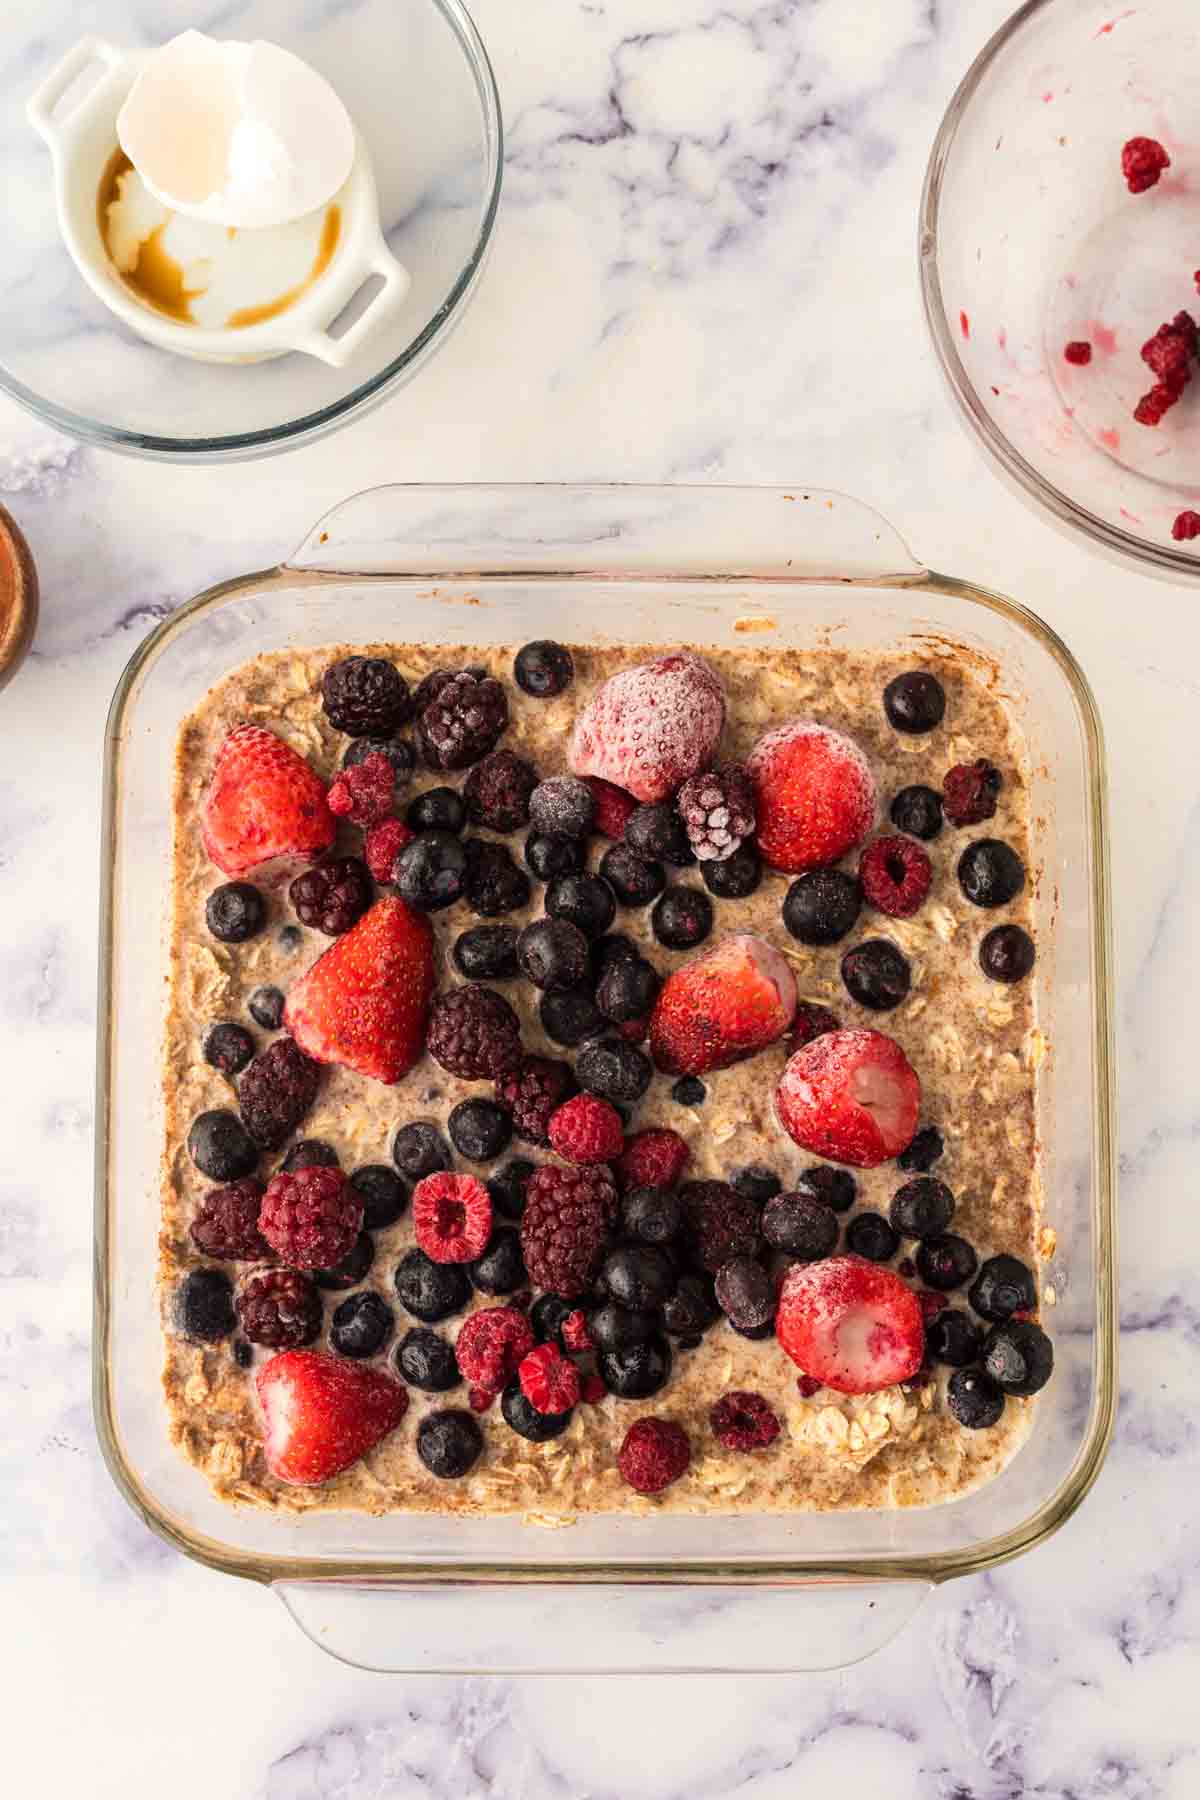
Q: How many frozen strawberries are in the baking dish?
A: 8